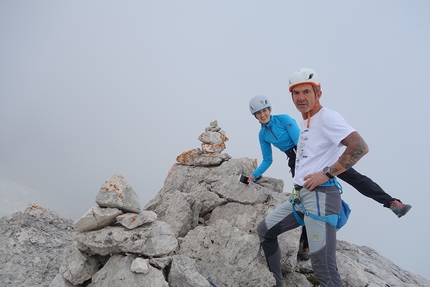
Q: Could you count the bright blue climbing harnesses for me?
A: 1